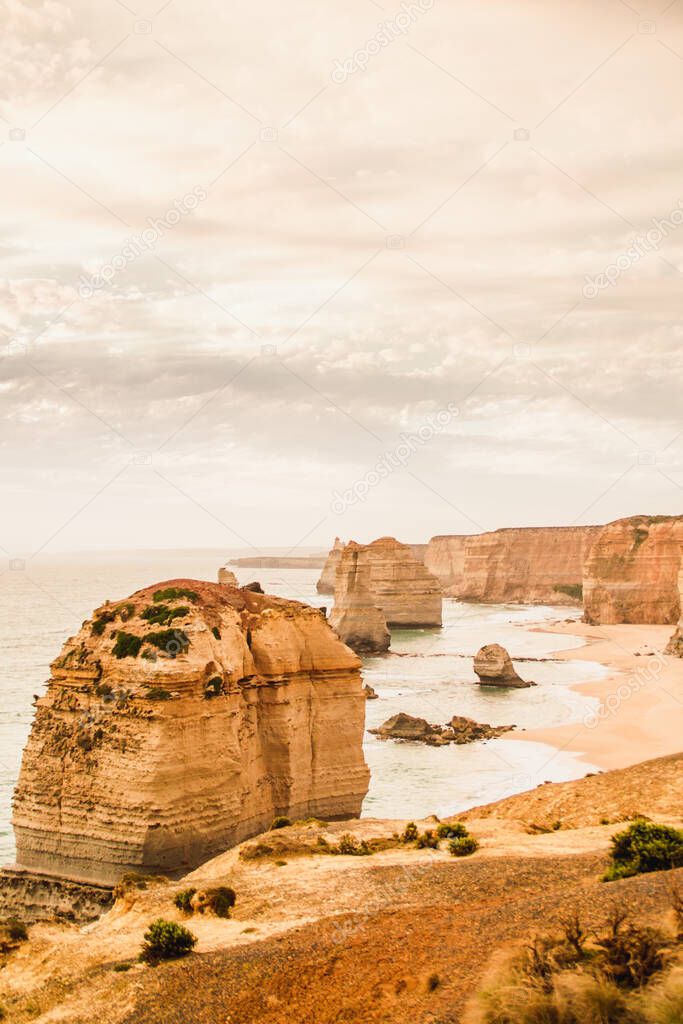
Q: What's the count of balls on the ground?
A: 0